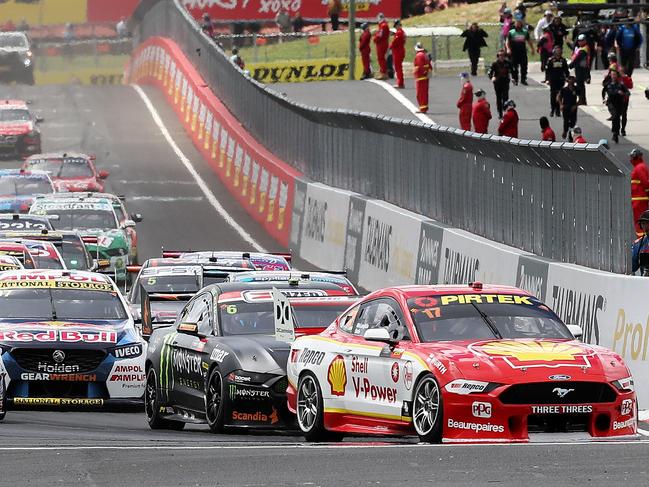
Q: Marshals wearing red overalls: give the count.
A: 10